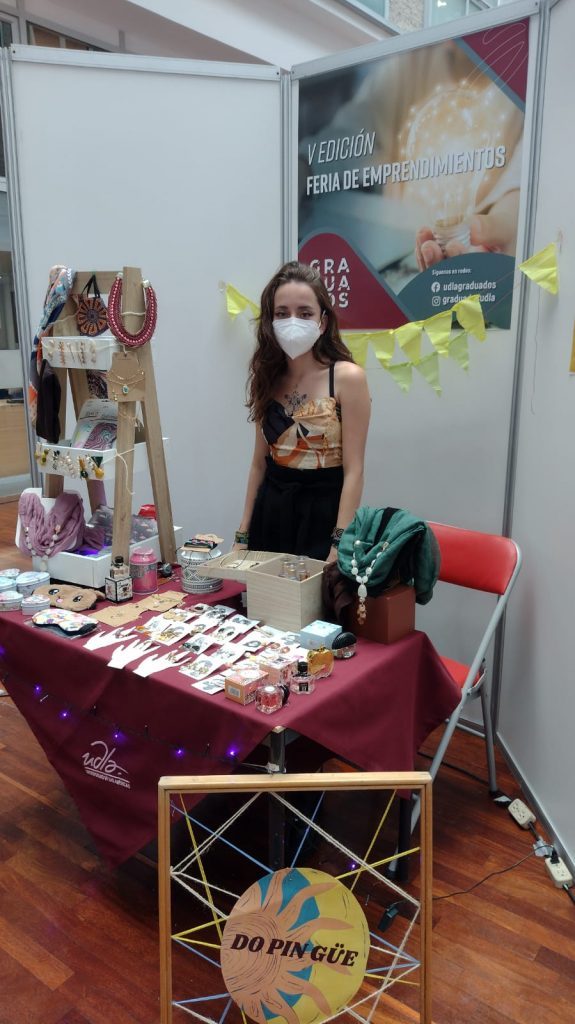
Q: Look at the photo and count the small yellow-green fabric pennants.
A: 11